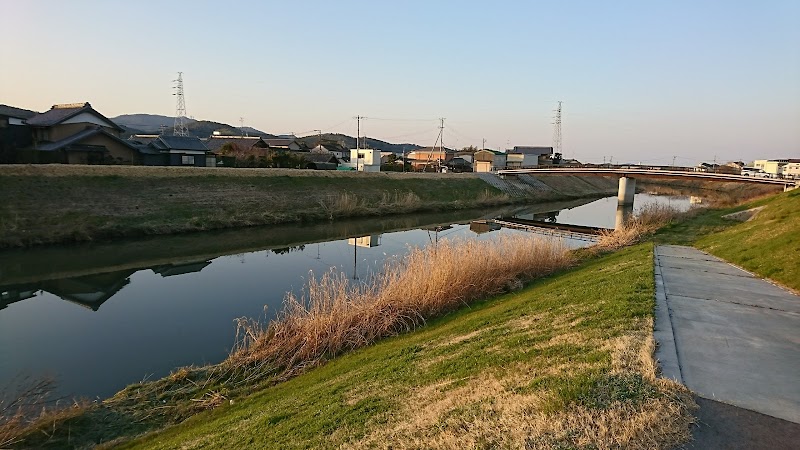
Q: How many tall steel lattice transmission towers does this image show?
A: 2